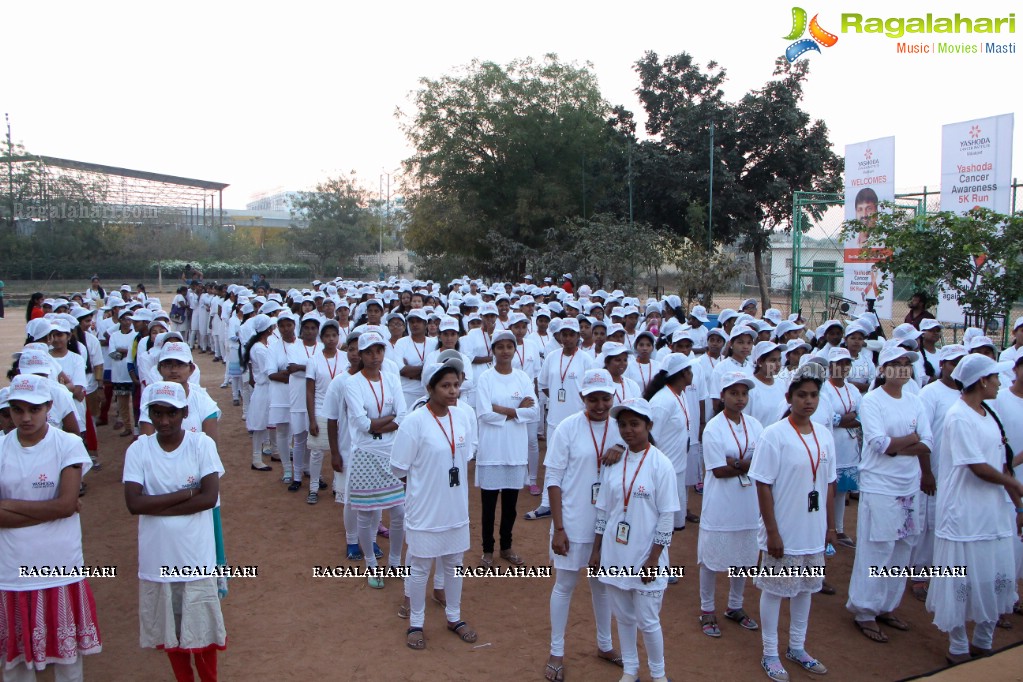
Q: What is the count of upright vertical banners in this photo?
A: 2